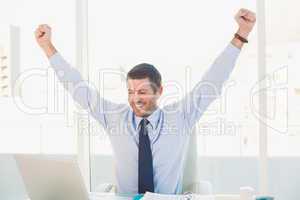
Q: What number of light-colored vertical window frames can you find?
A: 2